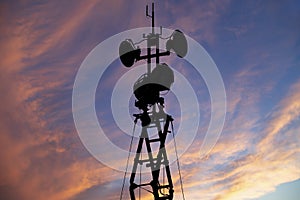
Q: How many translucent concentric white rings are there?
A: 2